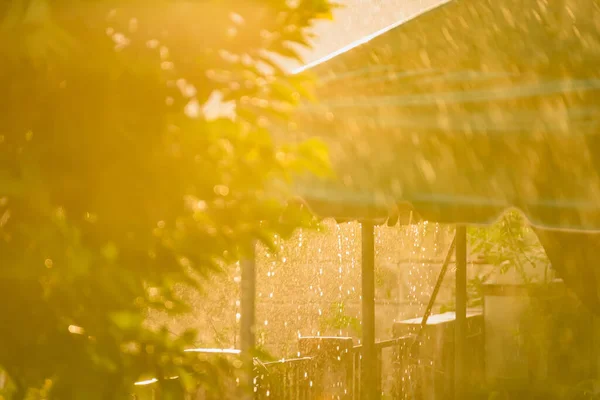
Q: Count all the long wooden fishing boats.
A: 0